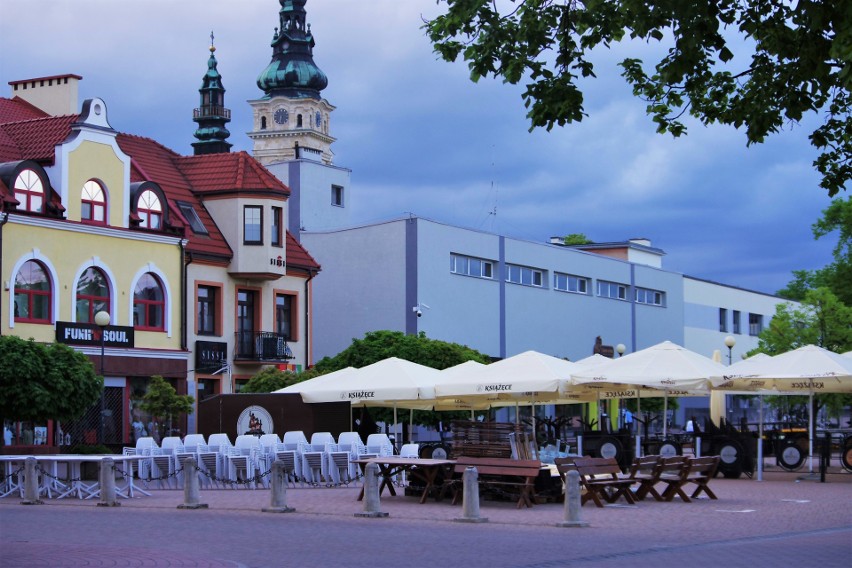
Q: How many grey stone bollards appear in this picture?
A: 7